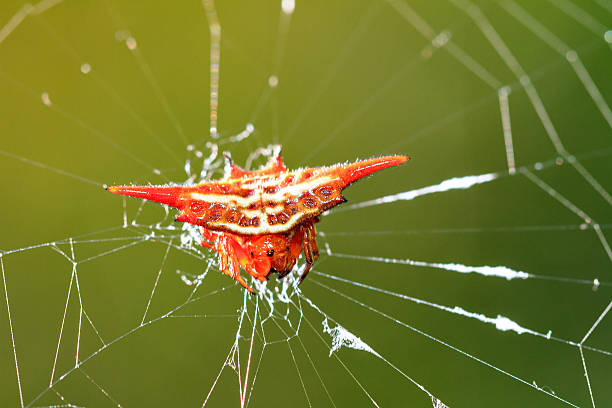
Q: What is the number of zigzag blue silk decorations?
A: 0